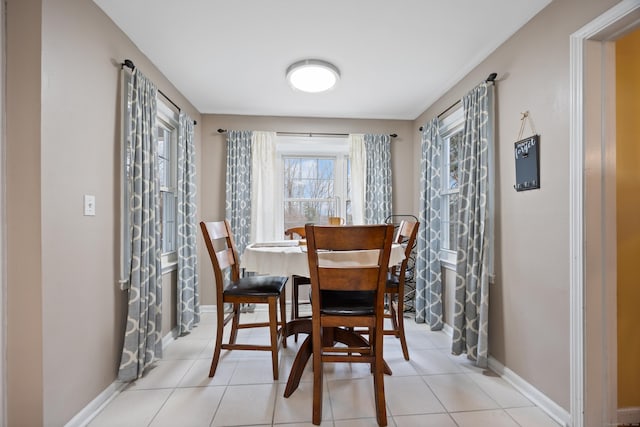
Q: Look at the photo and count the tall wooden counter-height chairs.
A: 4